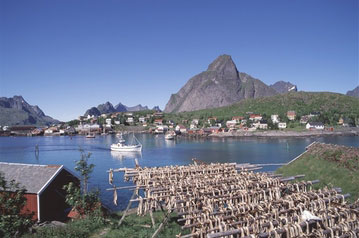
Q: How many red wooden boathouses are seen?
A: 1